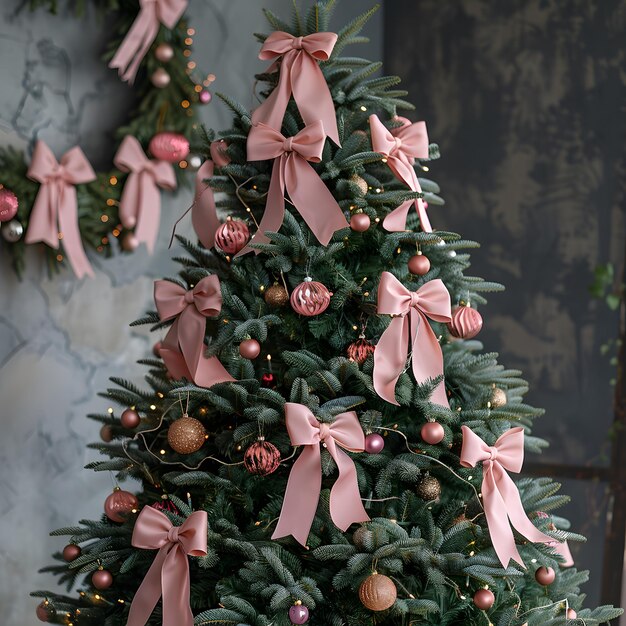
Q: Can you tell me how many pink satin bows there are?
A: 11